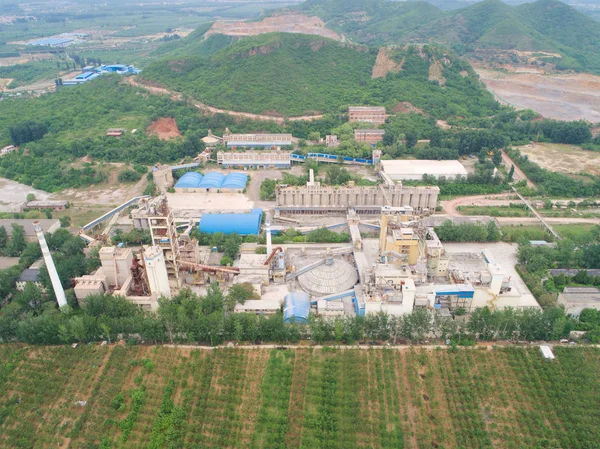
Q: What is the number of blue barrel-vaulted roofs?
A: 5